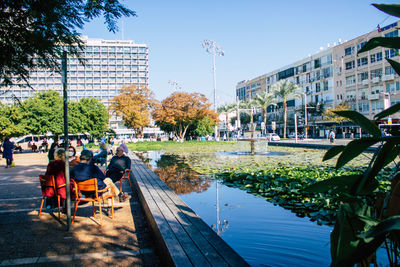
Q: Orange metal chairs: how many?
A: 3